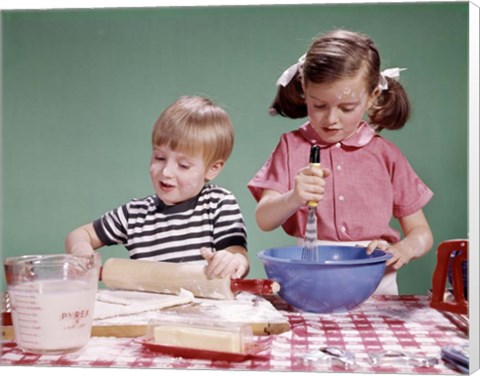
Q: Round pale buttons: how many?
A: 4